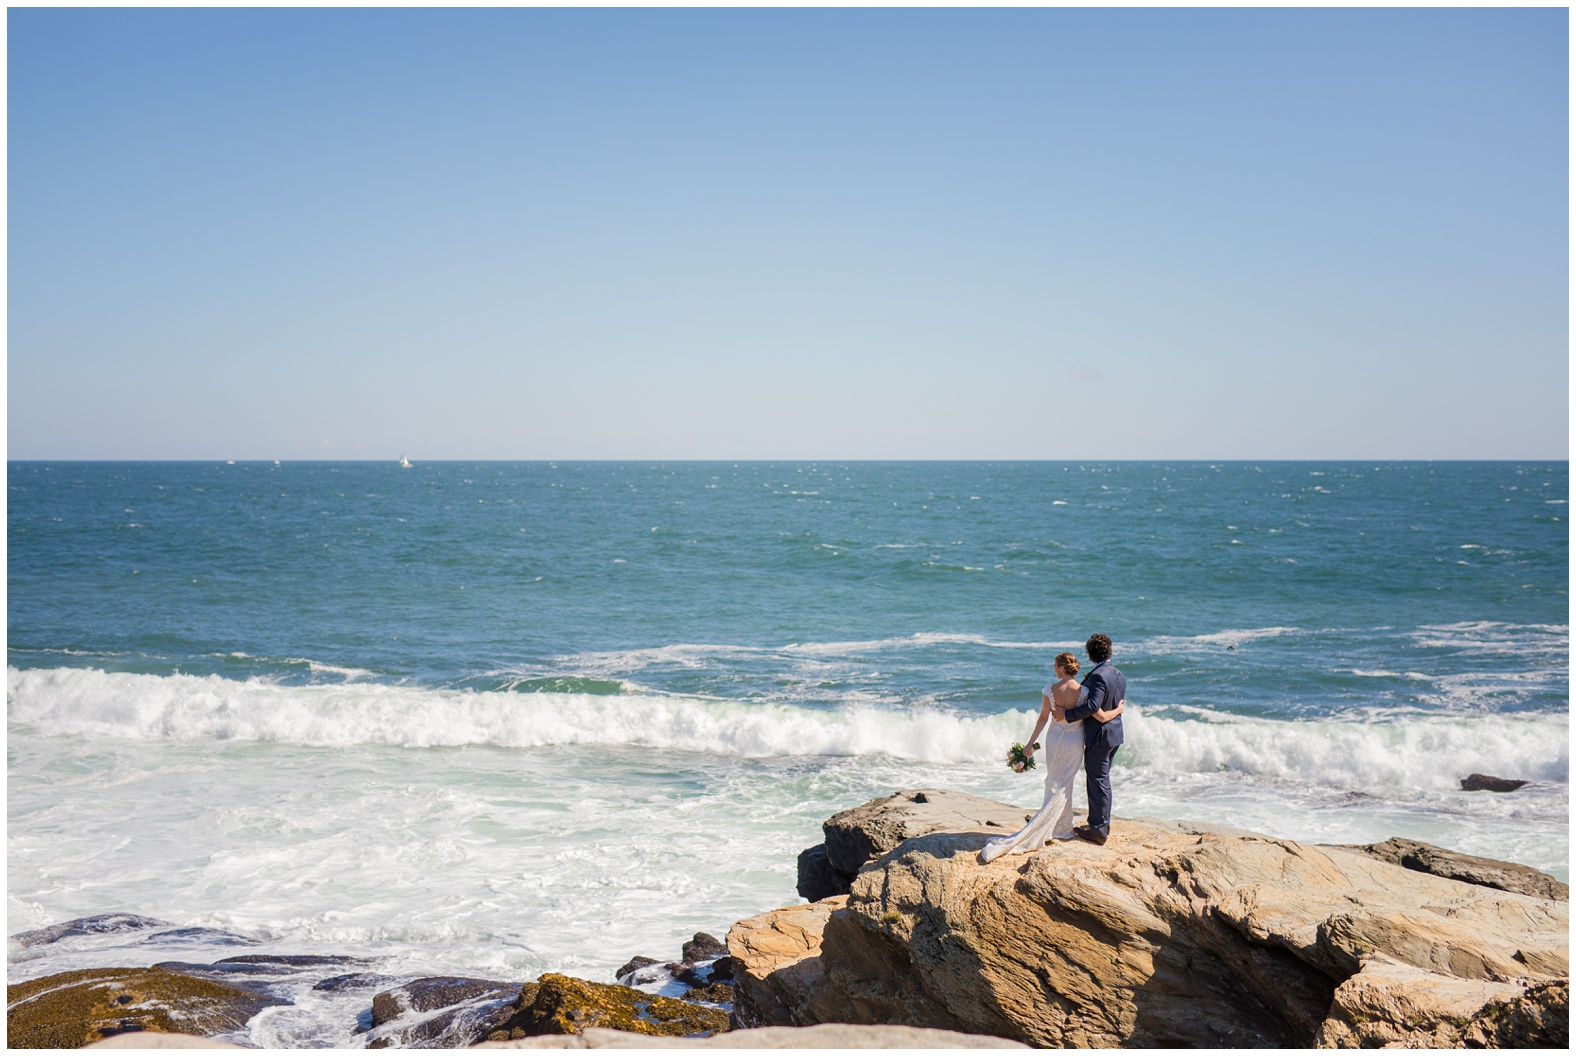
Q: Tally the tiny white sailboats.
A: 3